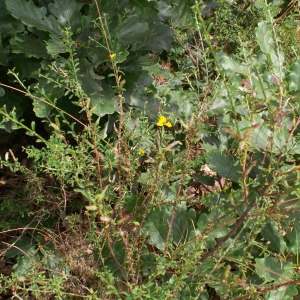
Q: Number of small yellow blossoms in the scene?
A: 3